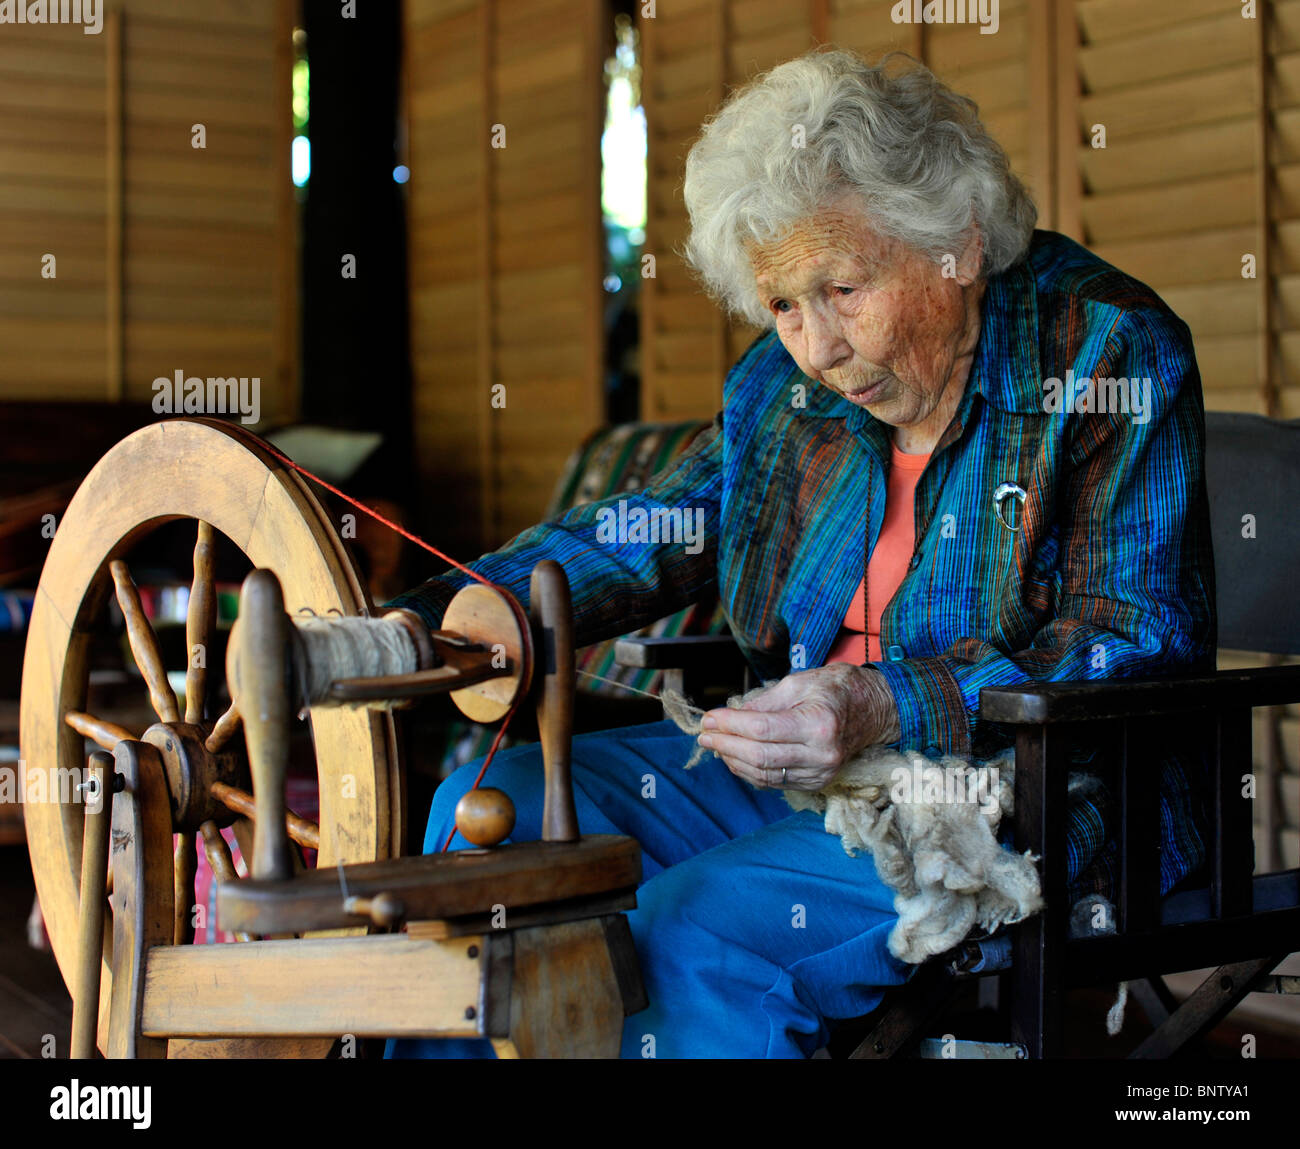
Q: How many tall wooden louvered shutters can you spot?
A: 5